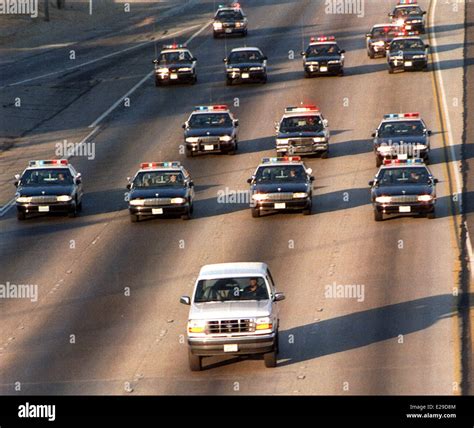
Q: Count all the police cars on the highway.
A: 14